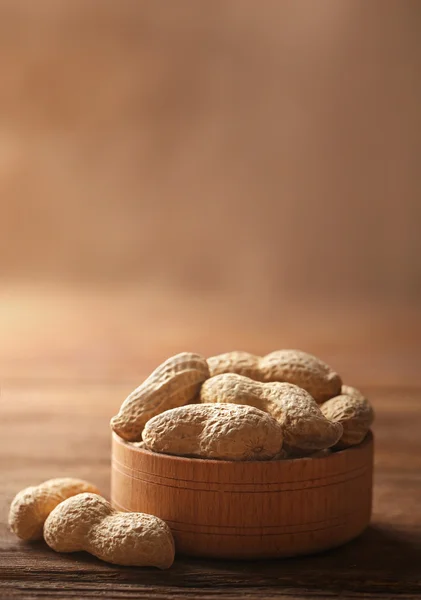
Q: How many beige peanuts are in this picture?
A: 7